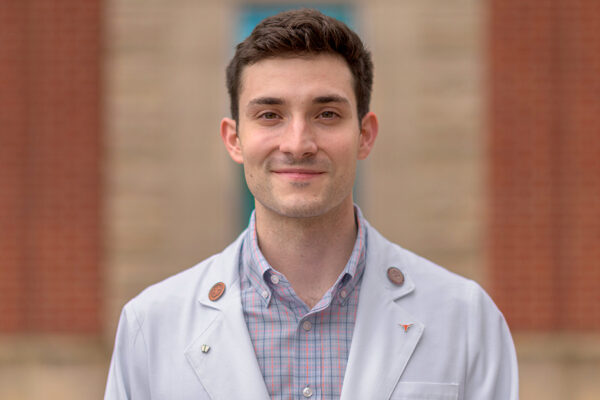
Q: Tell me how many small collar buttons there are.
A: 2